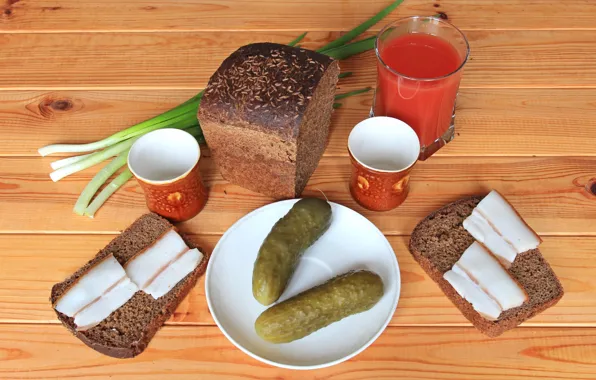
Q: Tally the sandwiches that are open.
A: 2